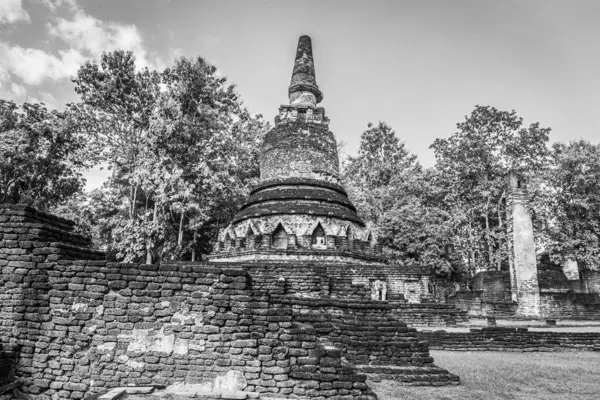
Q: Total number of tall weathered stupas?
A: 1